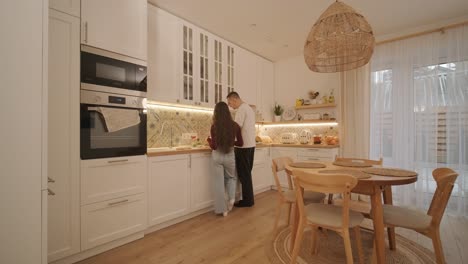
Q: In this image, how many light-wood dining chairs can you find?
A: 4